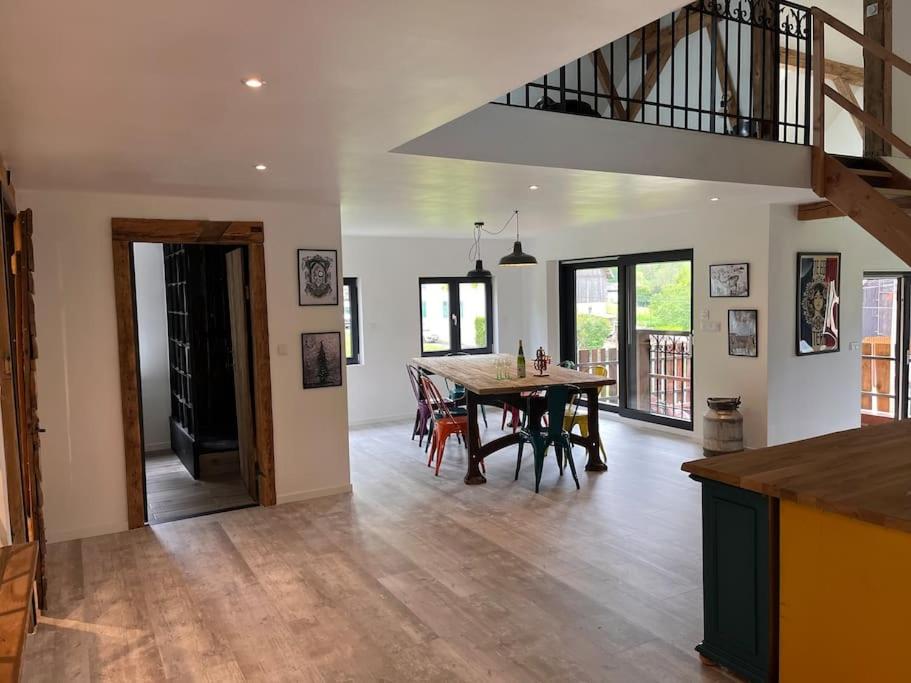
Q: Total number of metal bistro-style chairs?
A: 8